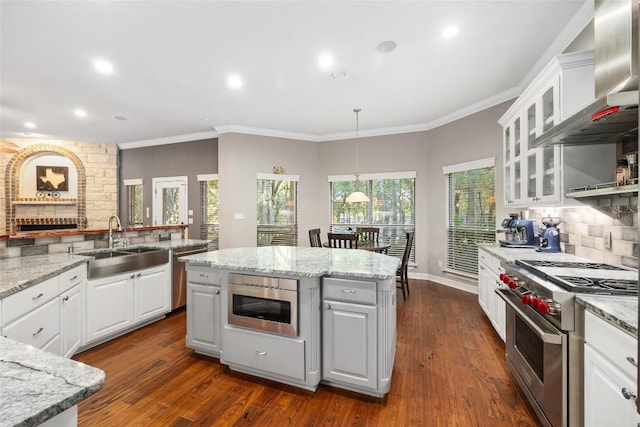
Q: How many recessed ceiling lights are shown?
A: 6